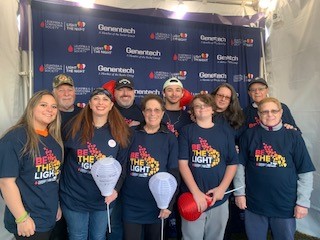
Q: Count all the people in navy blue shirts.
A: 10